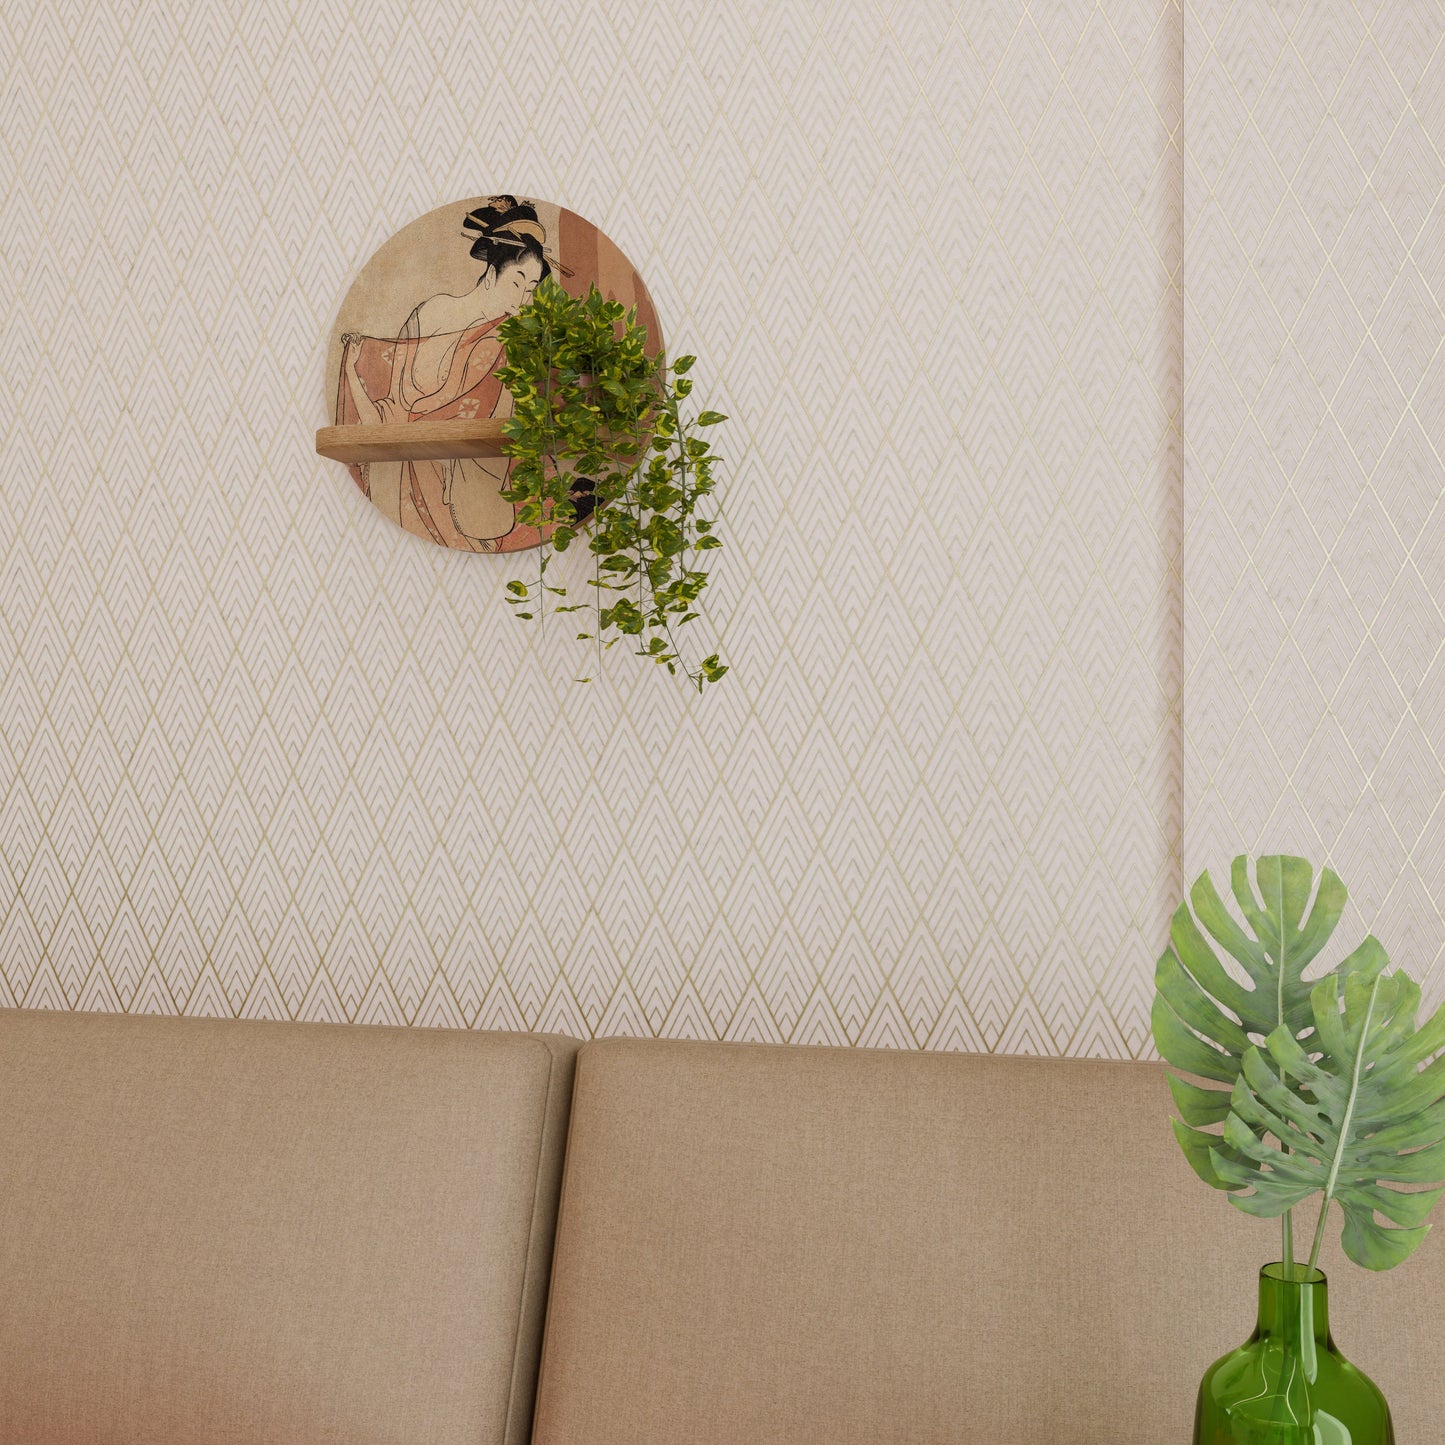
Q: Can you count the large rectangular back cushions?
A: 2